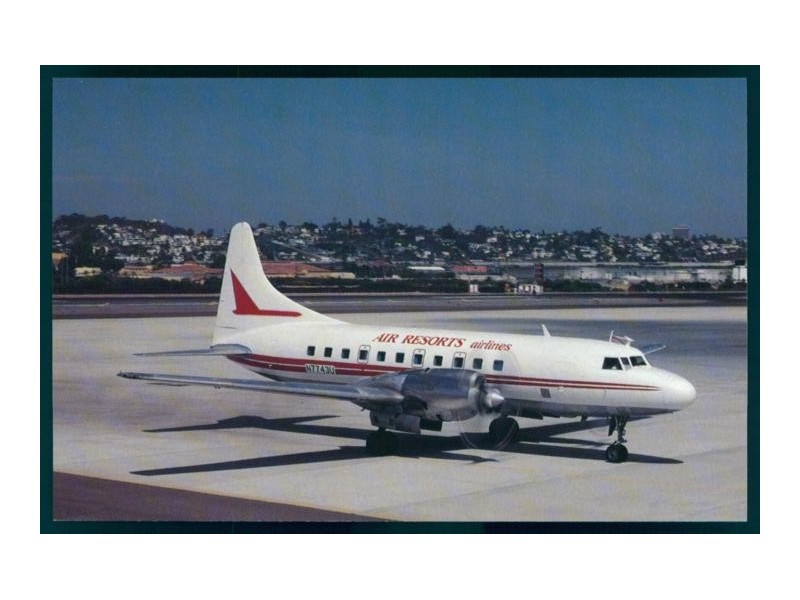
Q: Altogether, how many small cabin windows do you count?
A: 11